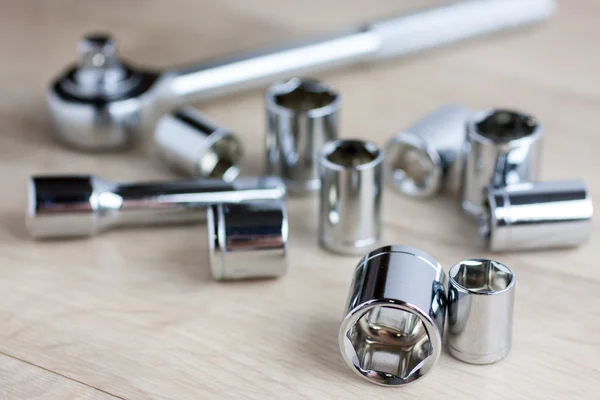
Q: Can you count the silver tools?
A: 11